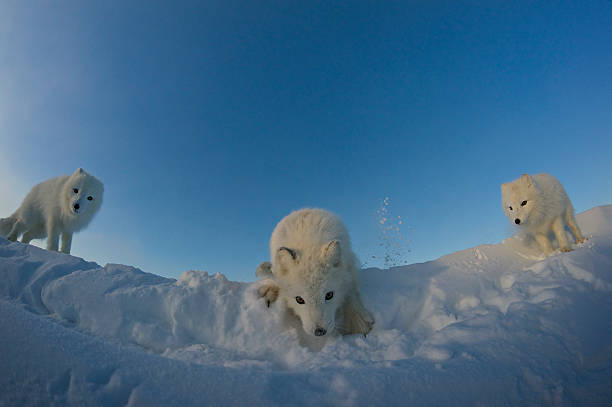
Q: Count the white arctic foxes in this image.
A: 3